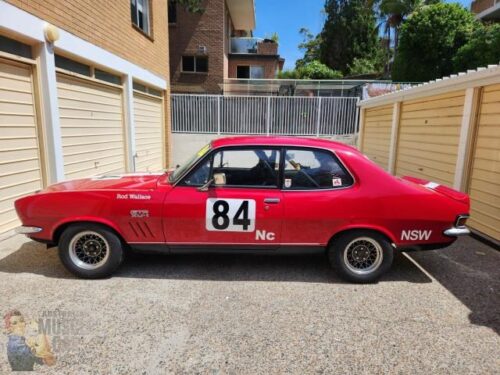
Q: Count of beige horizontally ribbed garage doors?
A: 6